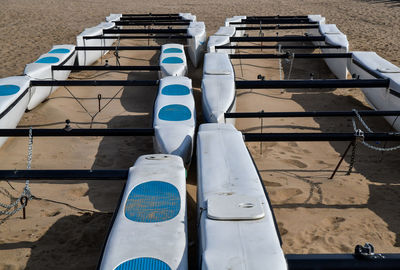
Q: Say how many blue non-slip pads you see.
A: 9